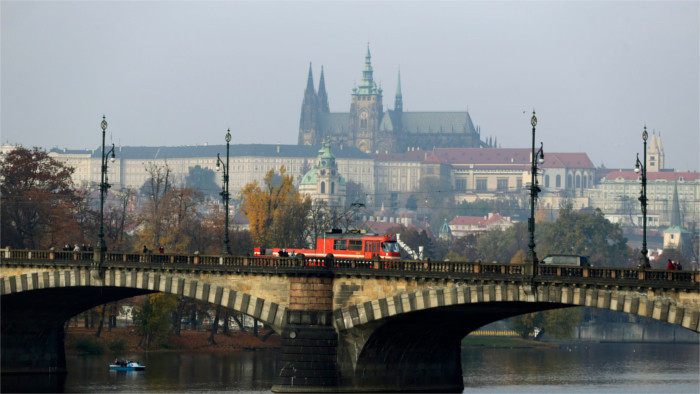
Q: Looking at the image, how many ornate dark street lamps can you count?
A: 4